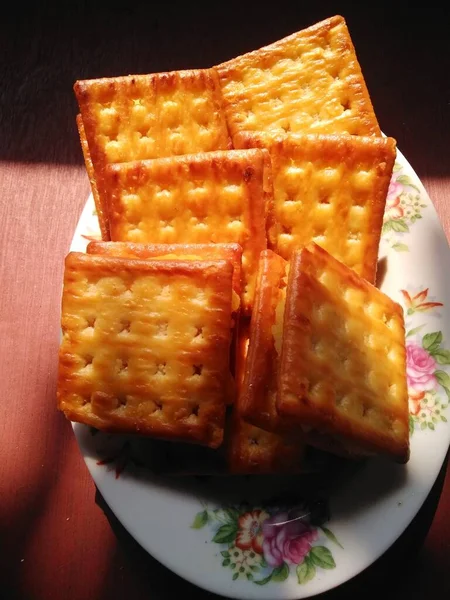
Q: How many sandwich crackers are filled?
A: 2